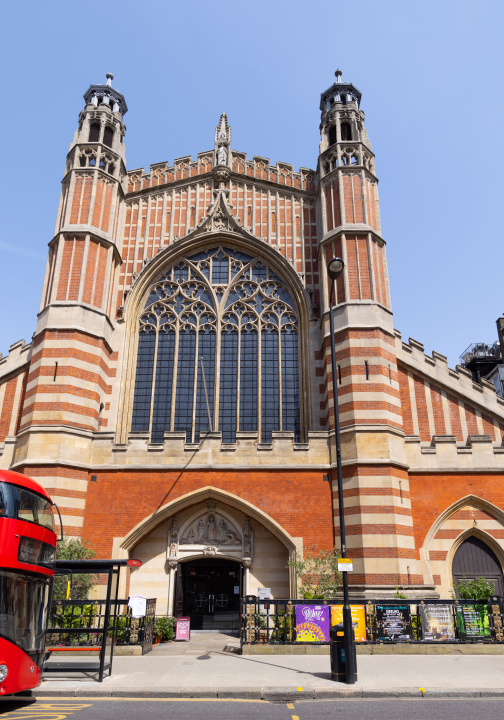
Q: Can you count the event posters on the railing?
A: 5